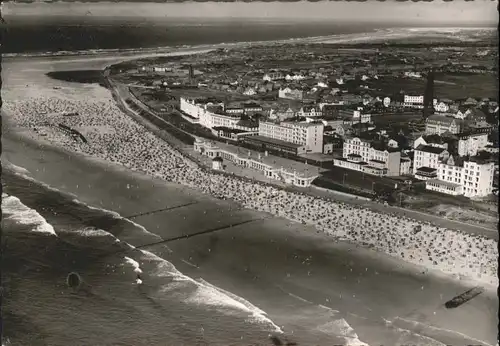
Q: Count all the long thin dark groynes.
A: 2